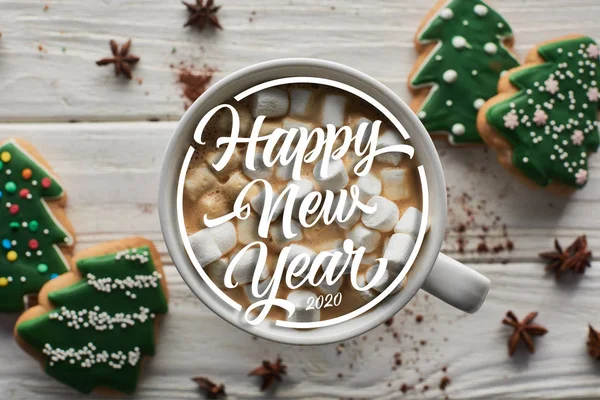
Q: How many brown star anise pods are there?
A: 7